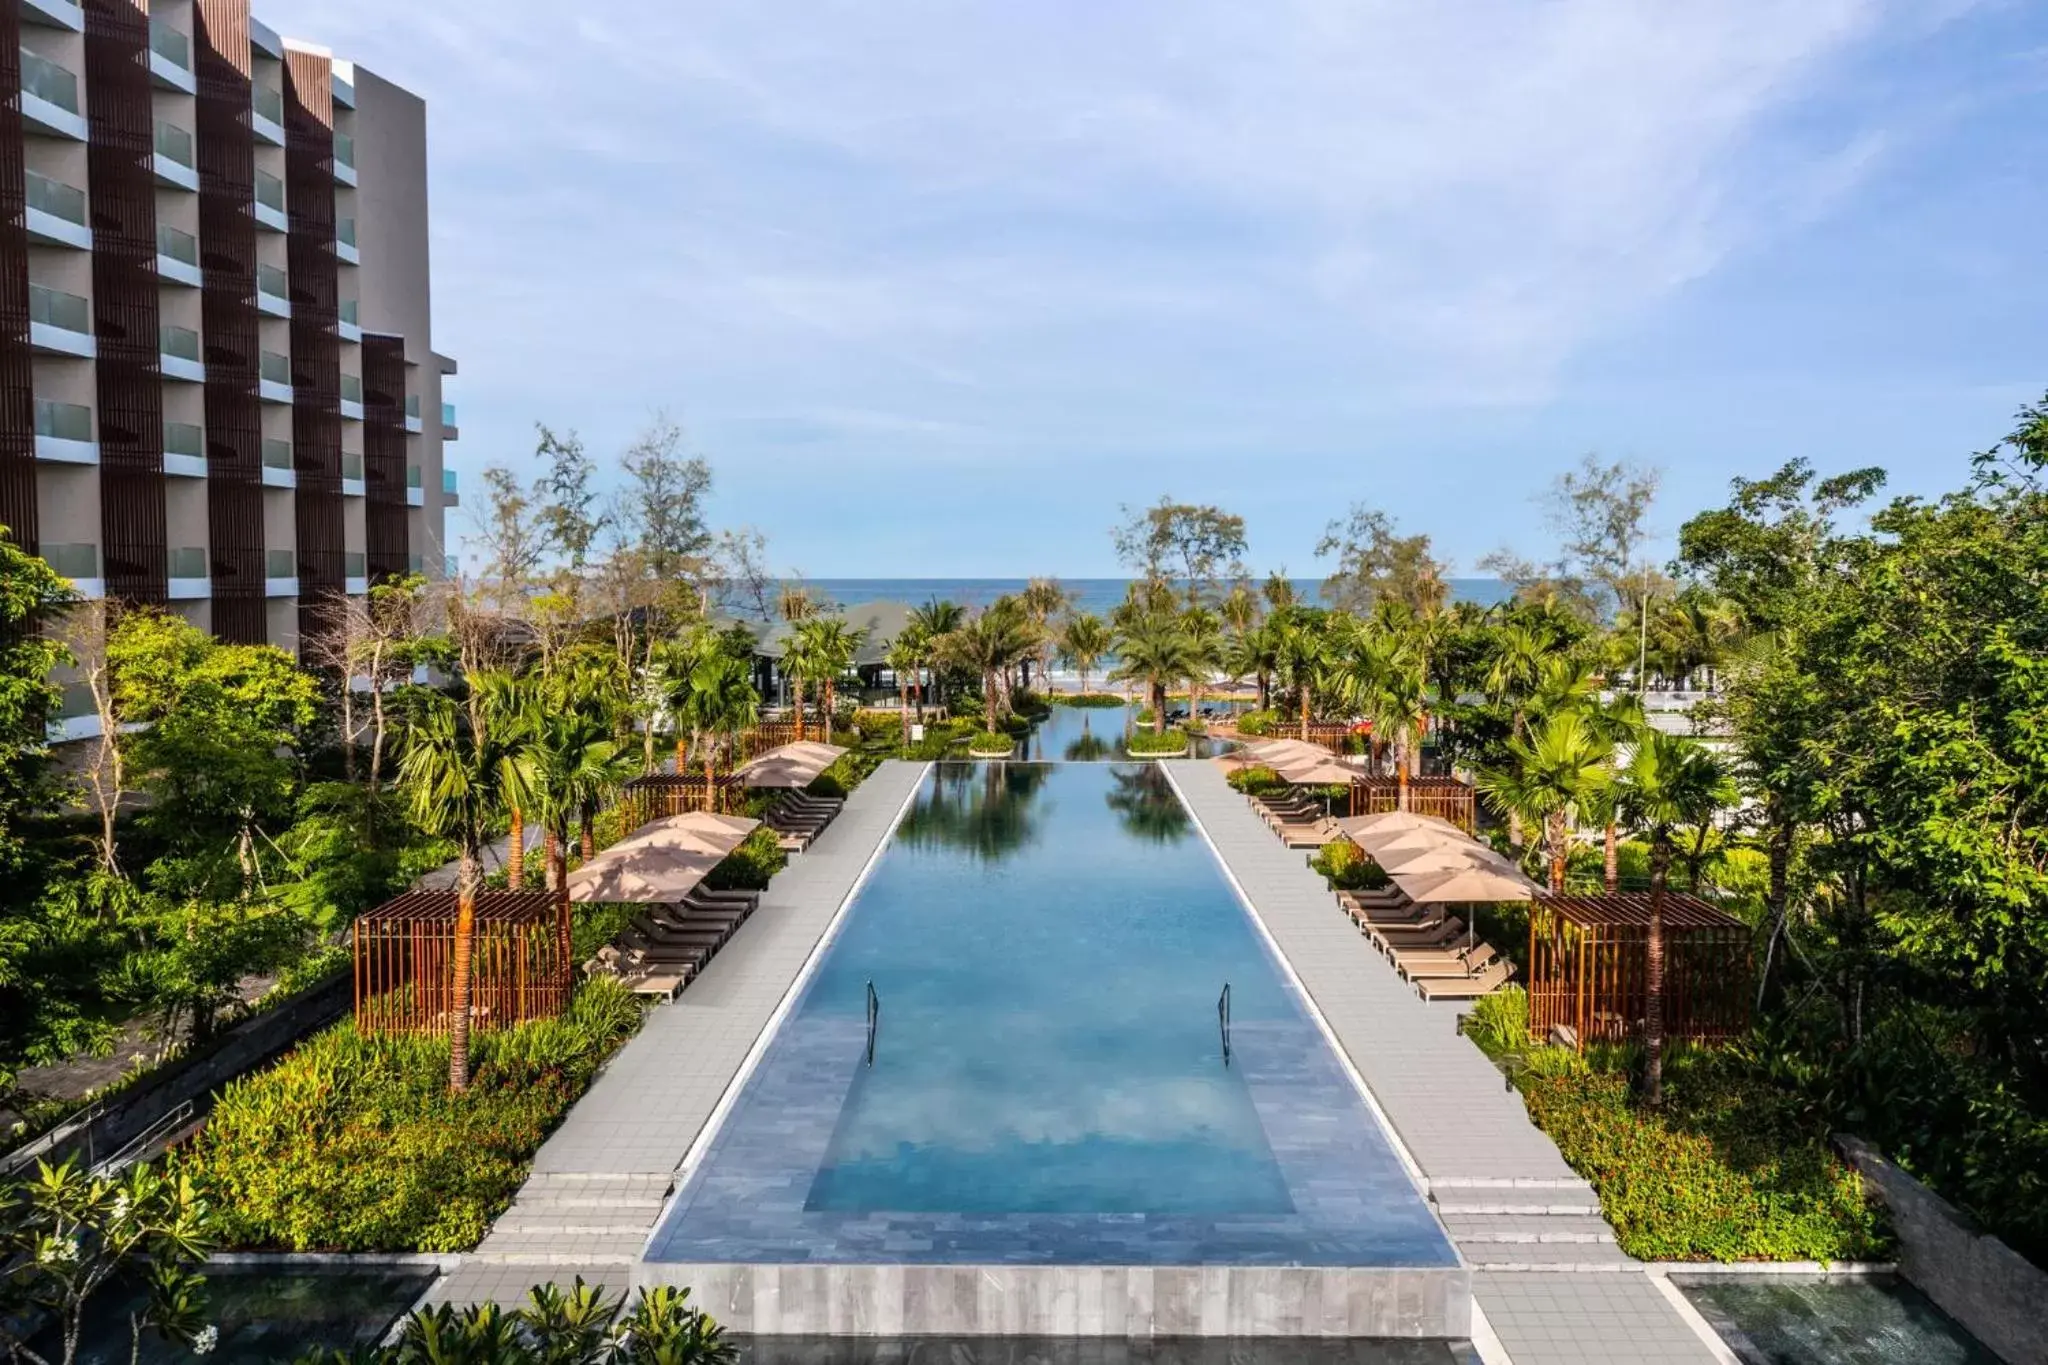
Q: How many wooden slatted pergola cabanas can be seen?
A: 6